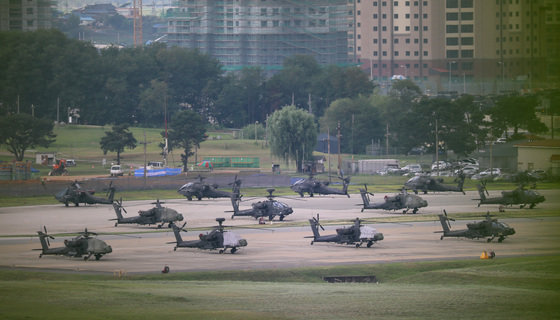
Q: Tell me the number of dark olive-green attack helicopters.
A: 12